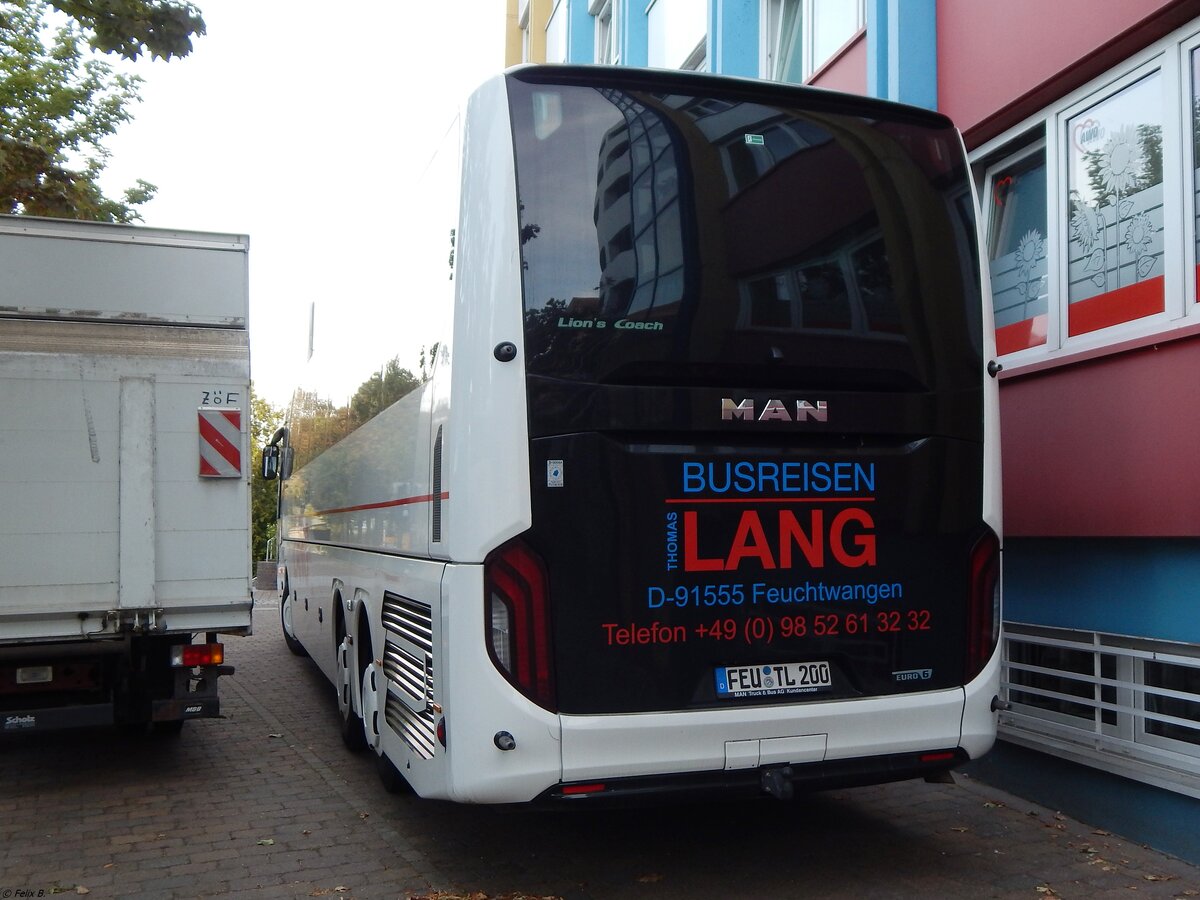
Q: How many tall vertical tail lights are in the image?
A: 2